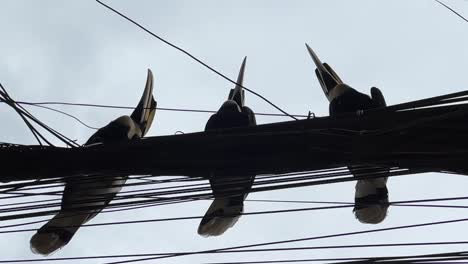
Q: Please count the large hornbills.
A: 3